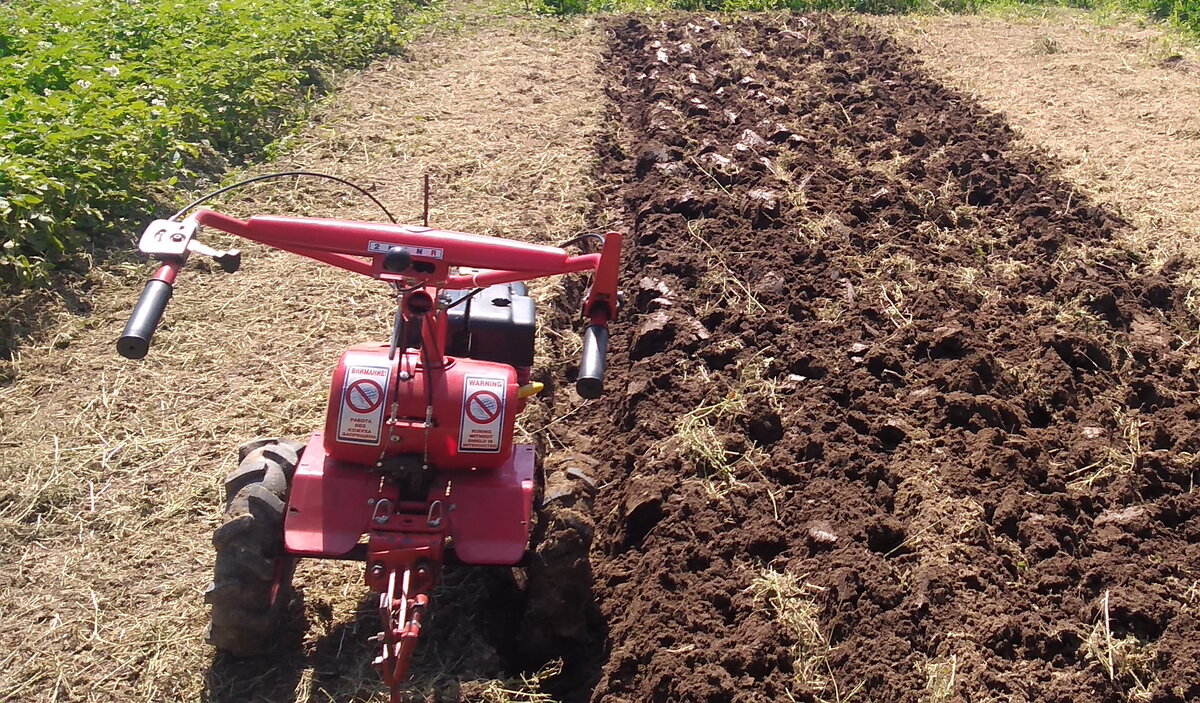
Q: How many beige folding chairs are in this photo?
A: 0